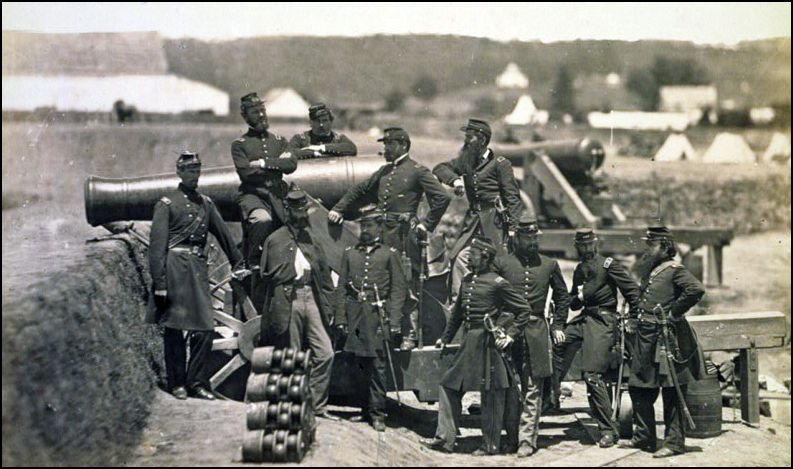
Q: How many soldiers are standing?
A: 11